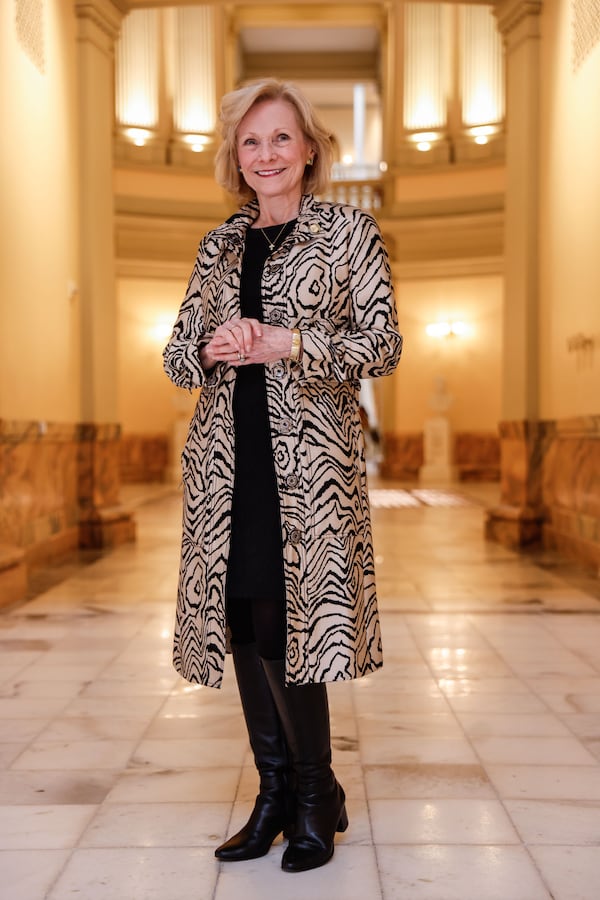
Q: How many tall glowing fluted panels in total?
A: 4